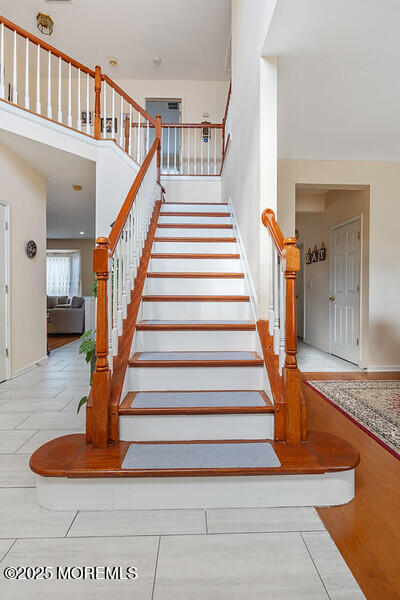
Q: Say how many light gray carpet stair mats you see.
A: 4